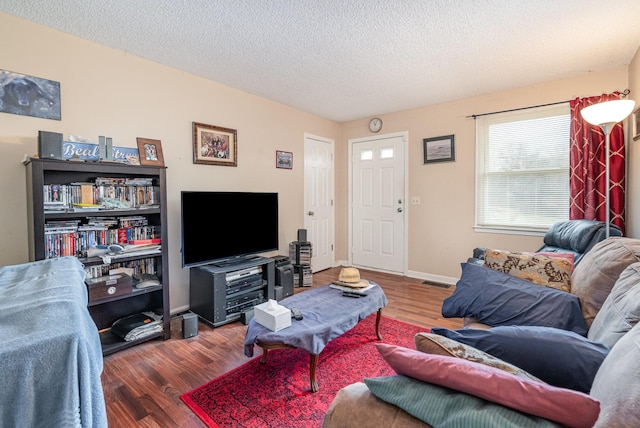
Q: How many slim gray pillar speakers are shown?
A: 2